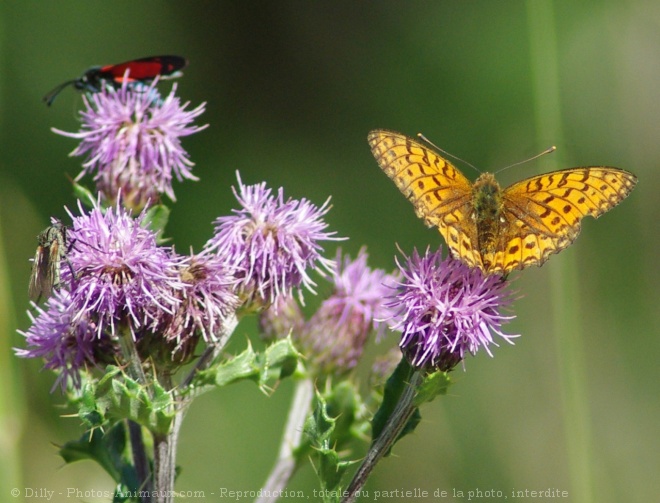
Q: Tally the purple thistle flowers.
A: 7